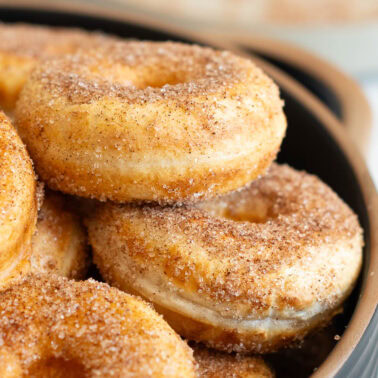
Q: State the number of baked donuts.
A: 7